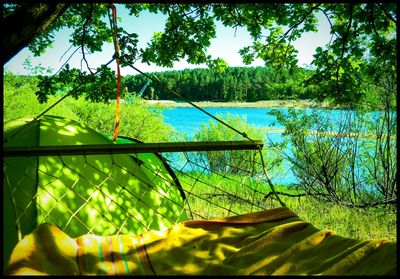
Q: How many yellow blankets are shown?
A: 1